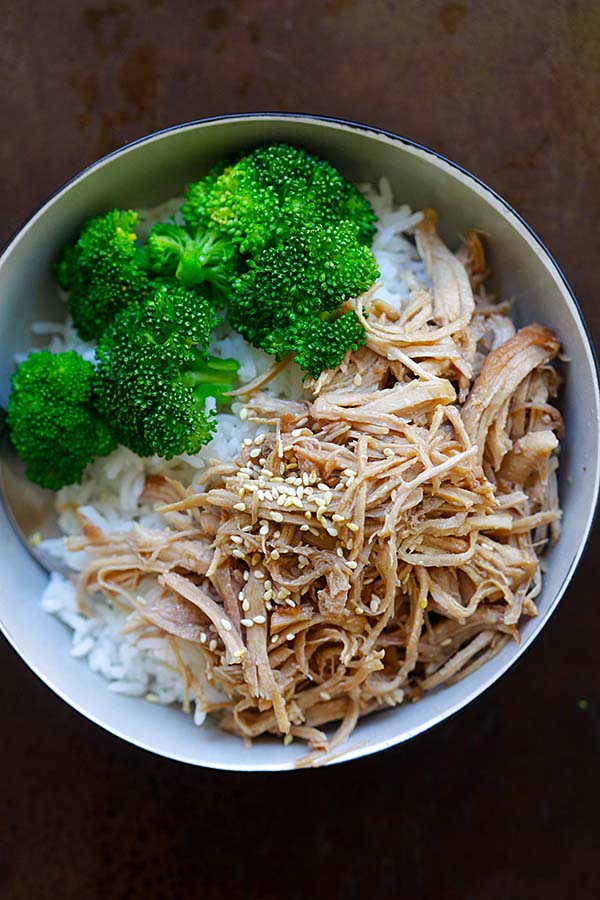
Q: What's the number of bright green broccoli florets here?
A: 6